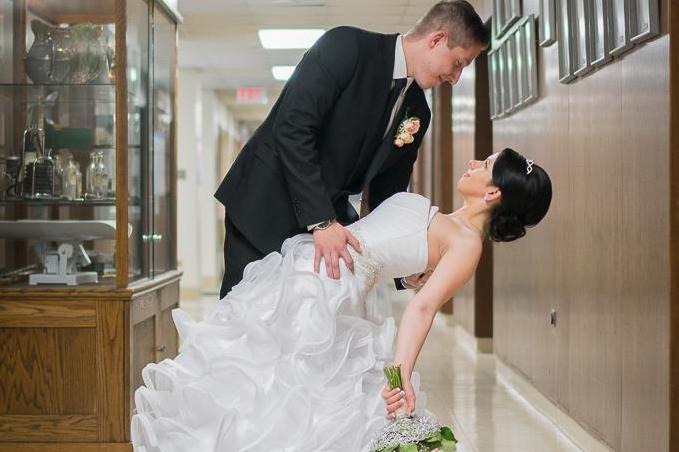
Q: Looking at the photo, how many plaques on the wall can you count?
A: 13